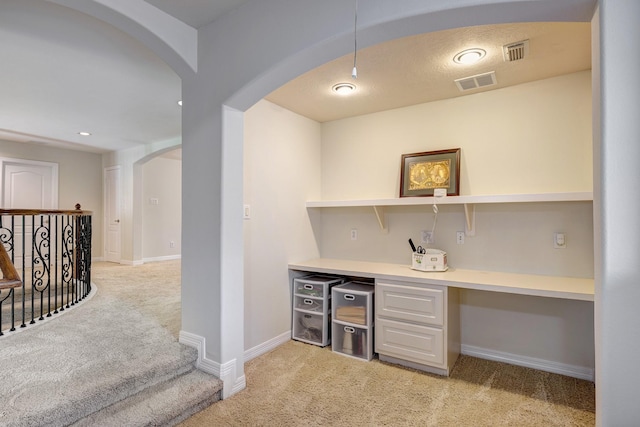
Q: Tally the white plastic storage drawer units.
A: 2